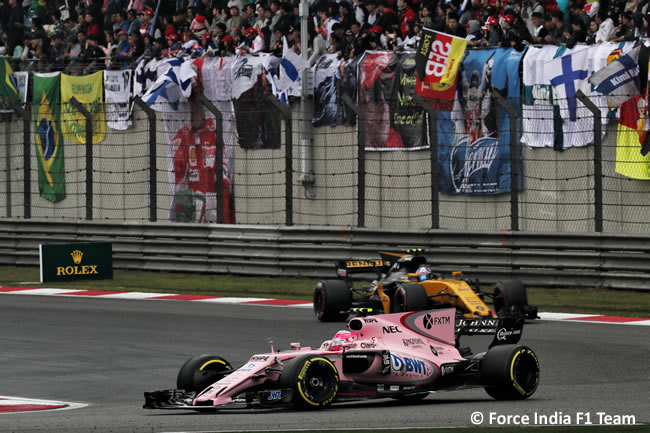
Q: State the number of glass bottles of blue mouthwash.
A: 0